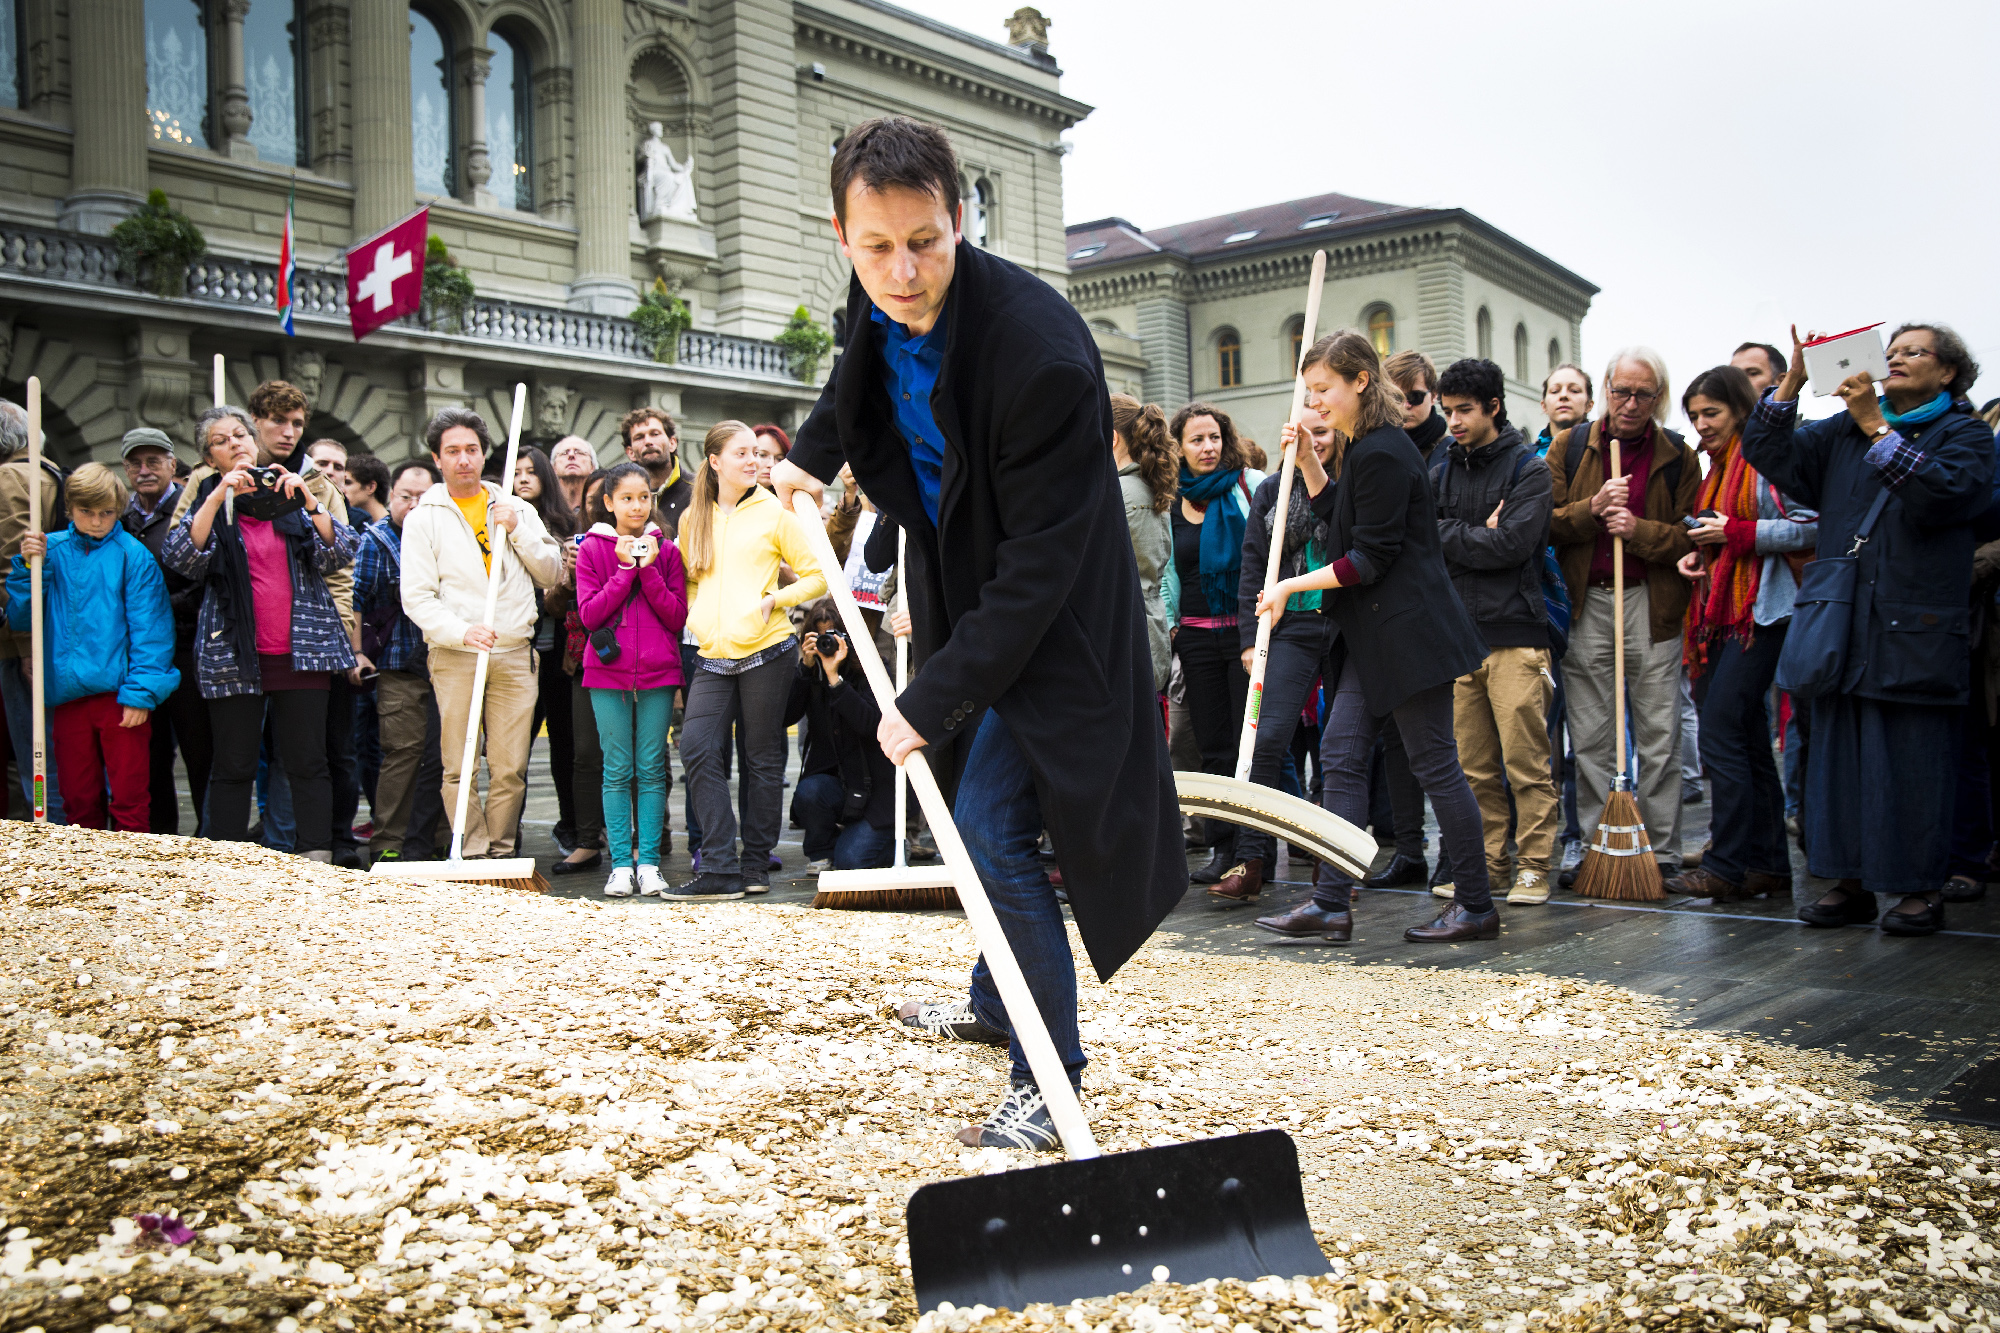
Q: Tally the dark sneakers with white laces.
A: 2